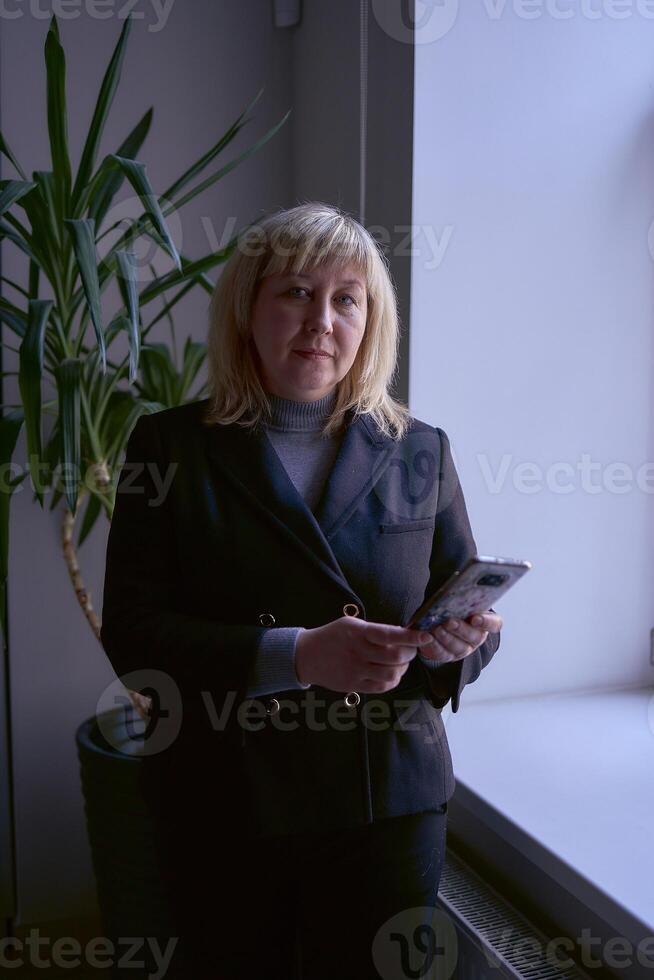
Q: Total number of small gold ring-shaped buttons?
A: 4